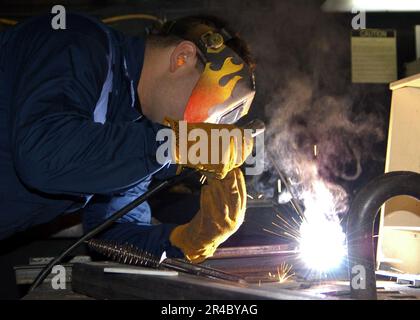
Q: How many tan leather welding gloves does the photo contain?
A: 2